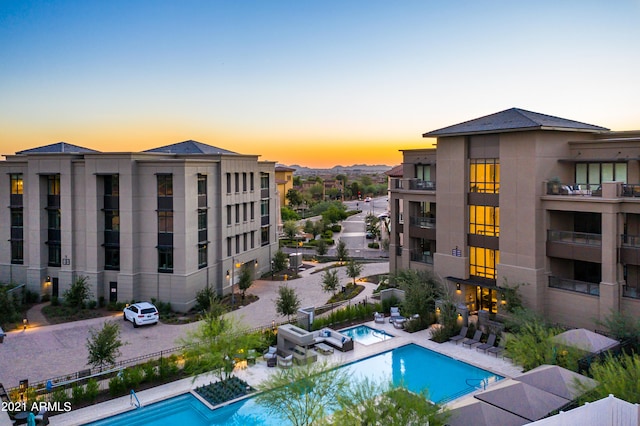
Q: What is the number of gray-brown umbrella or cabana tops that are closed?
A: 0